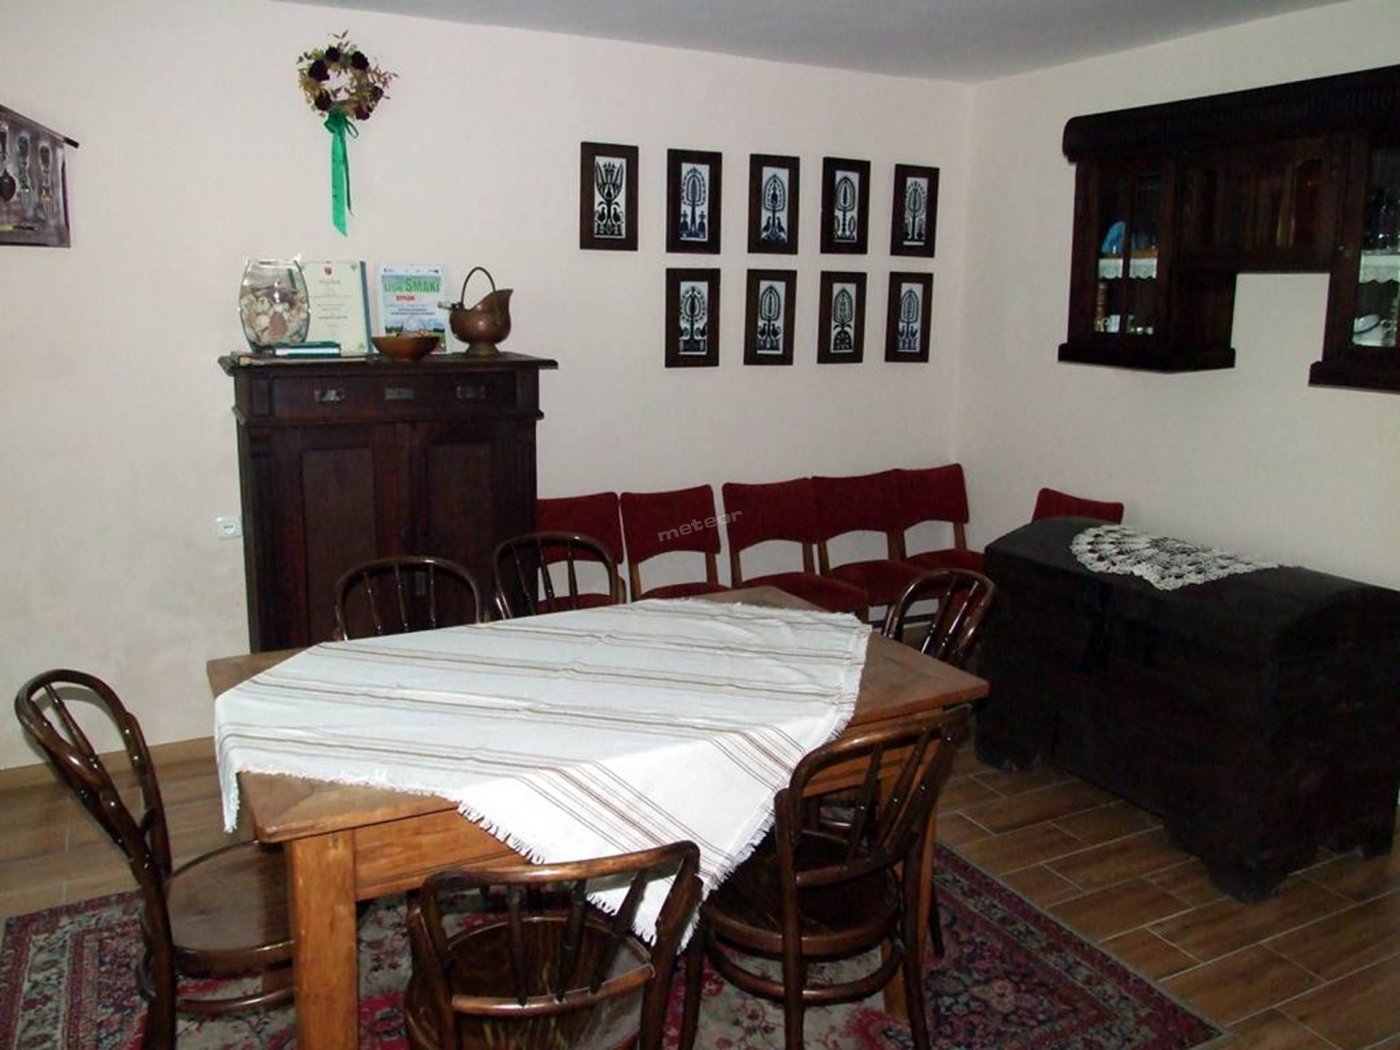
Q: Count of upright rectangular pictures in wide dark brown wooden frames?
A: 9